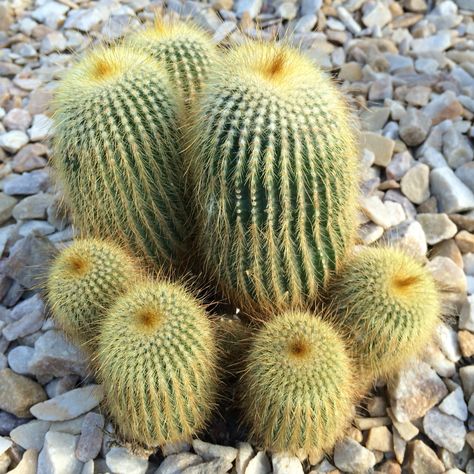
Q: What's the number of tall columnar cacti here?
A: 3